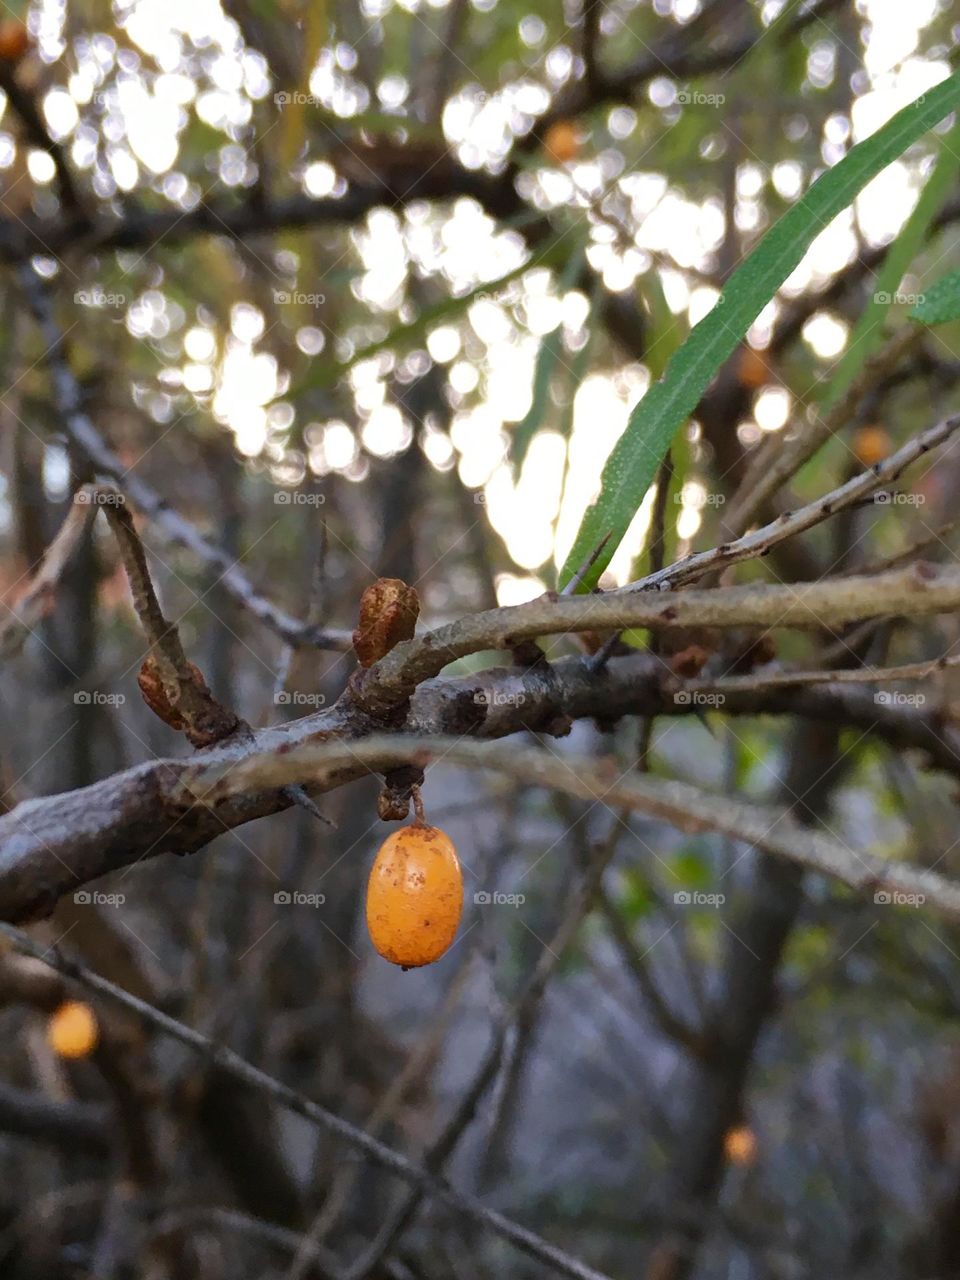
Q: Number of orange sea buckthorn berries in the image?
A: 7